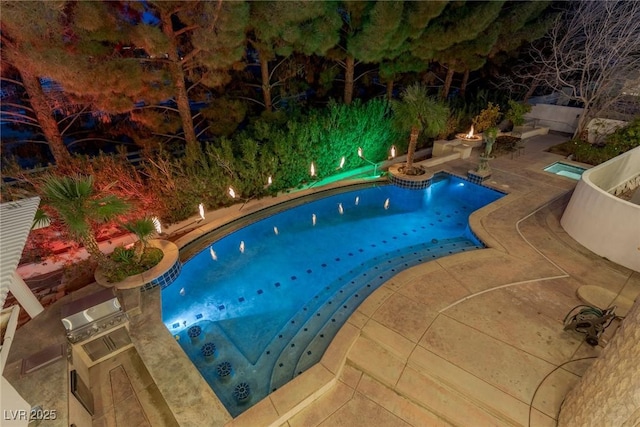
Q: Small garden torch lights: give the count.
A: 8